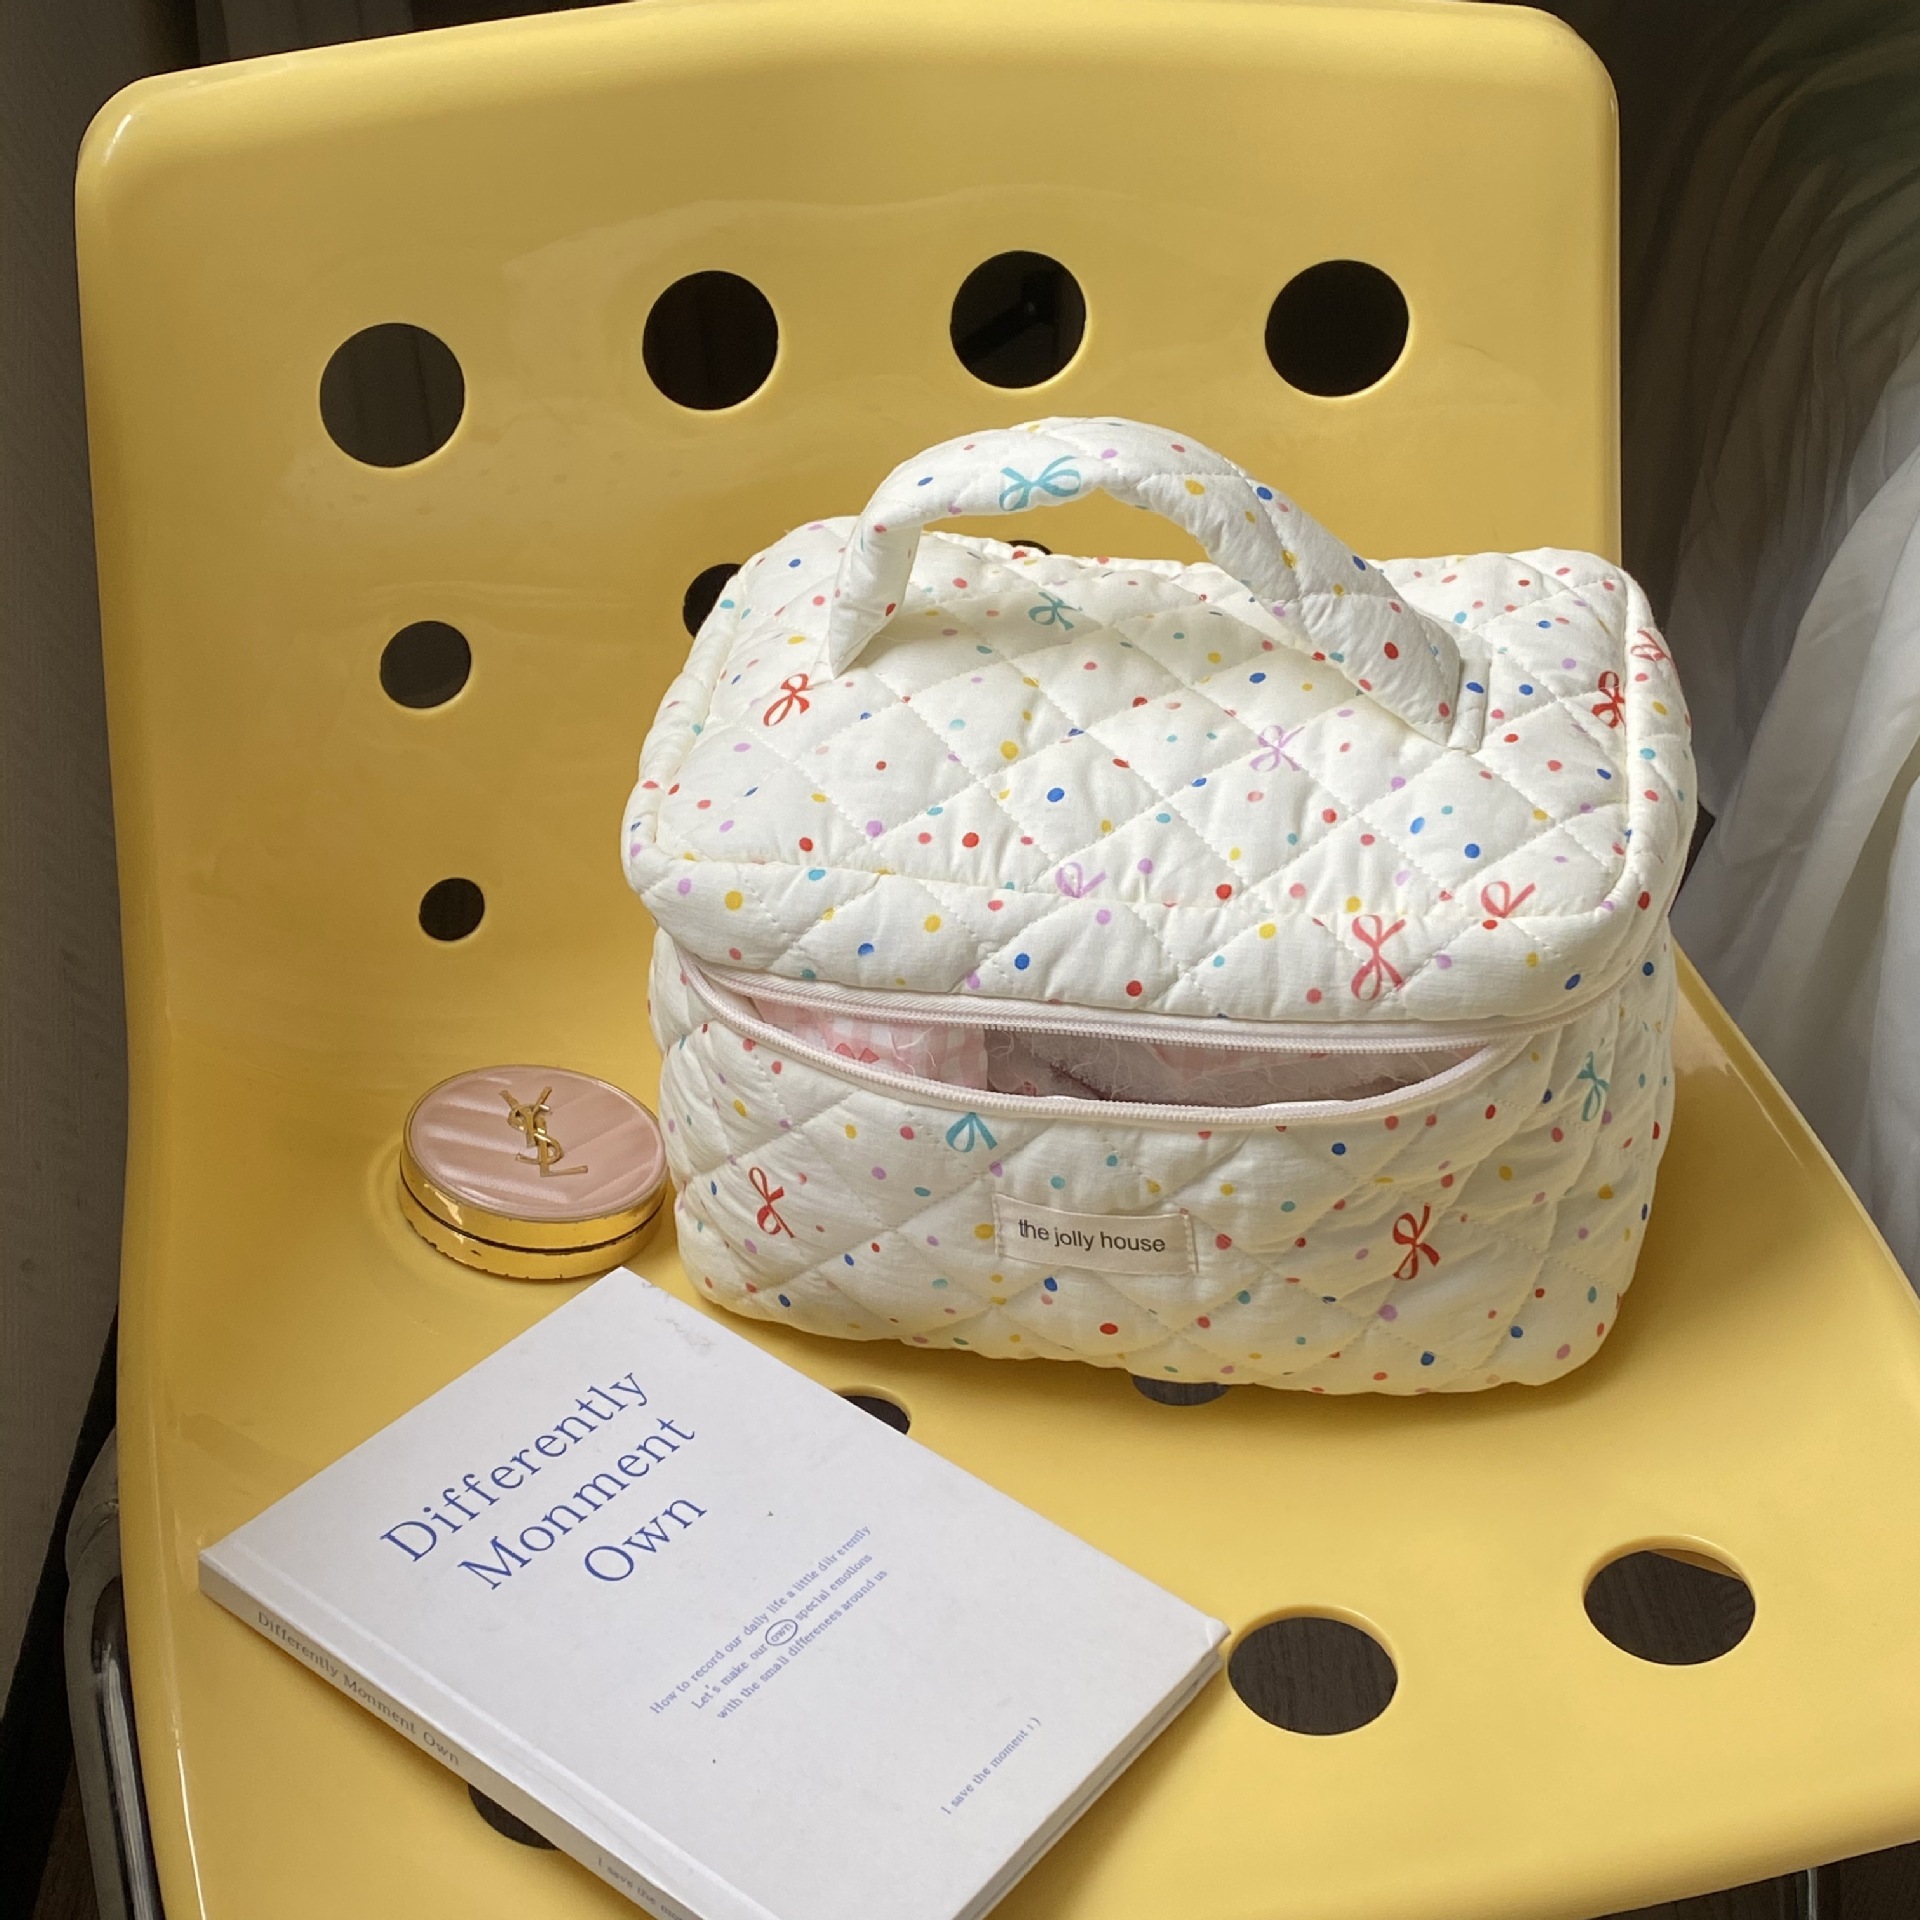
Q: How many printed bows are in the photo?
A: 13